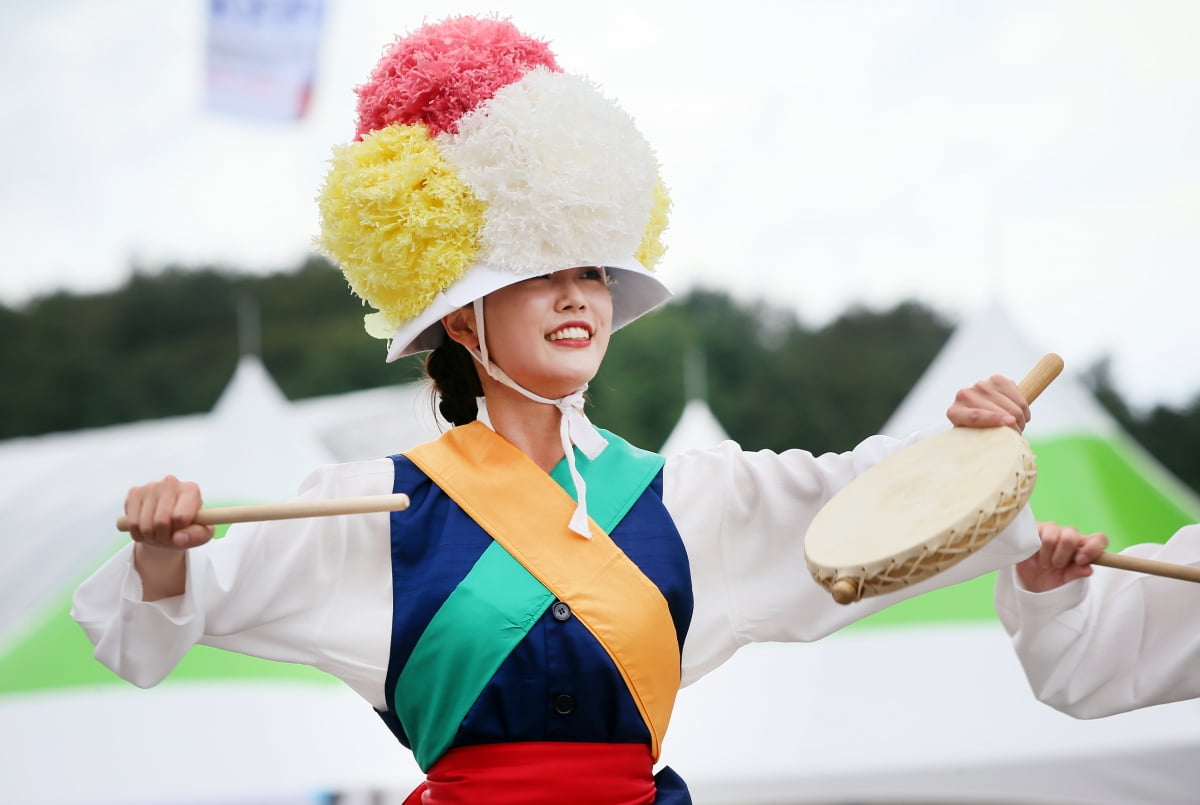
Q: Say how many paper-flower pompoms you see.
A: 4